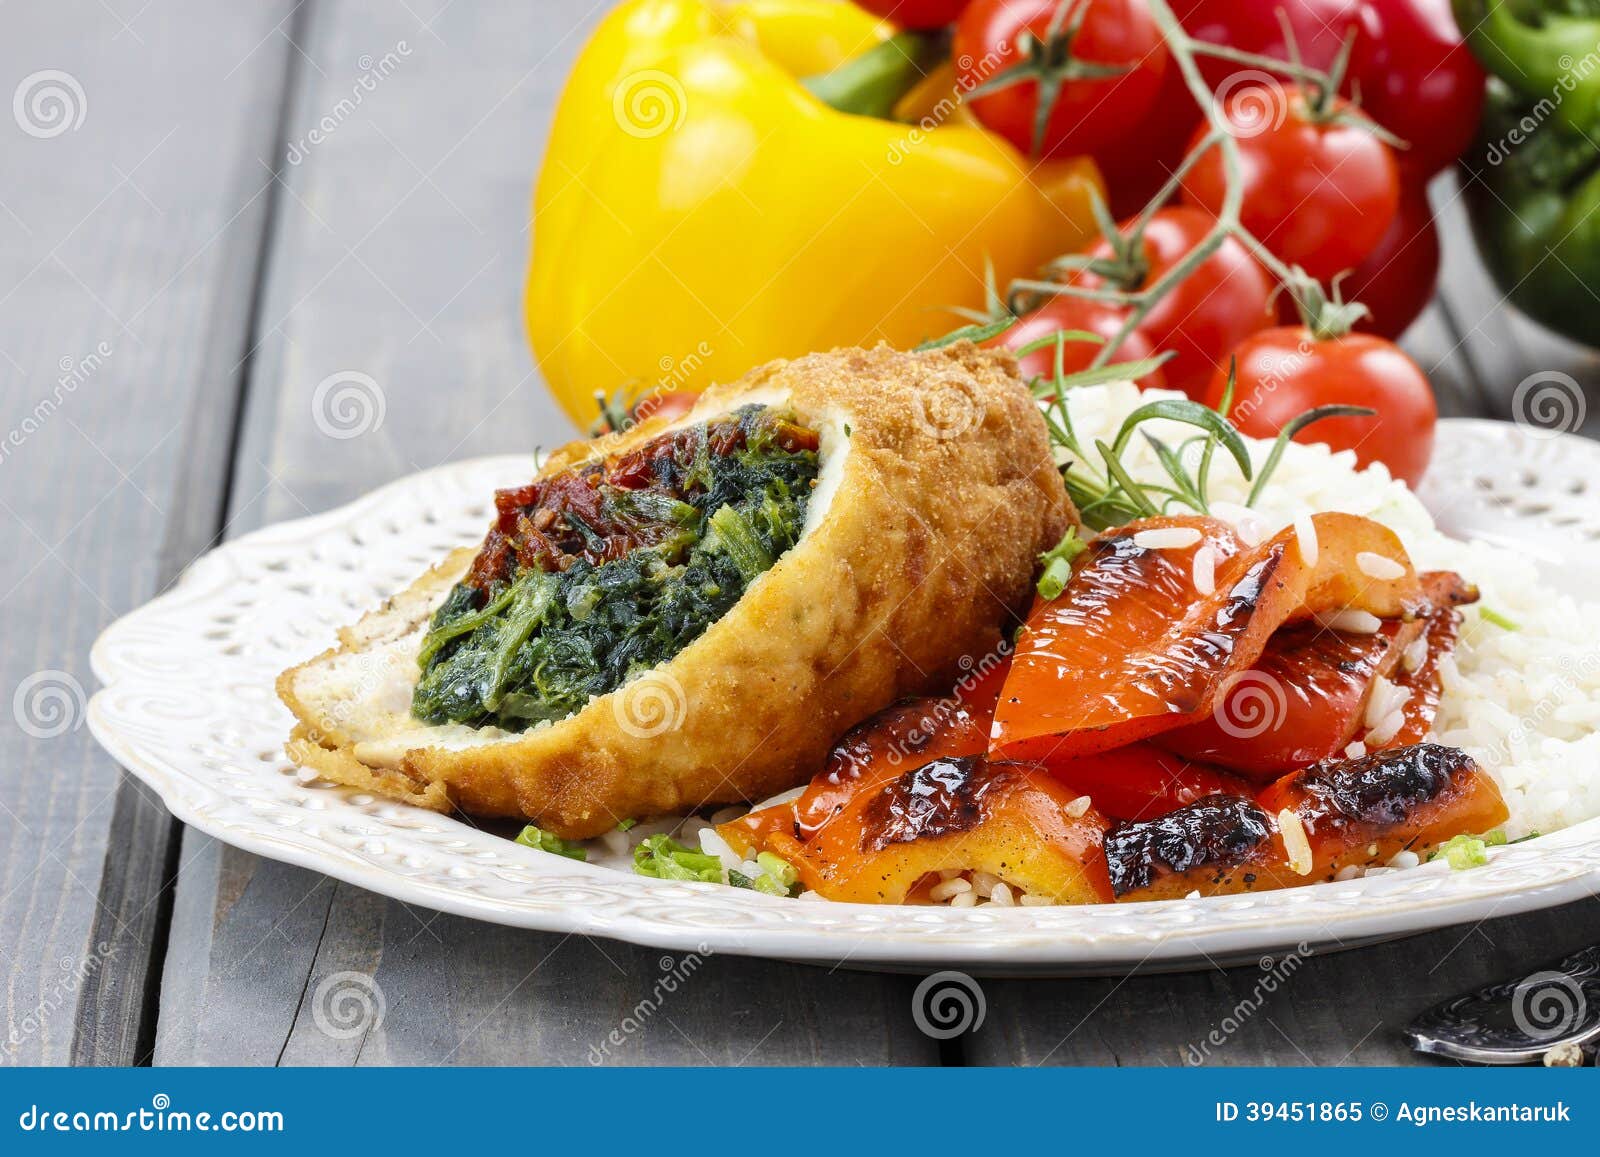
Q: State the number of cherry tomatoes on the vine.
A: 5